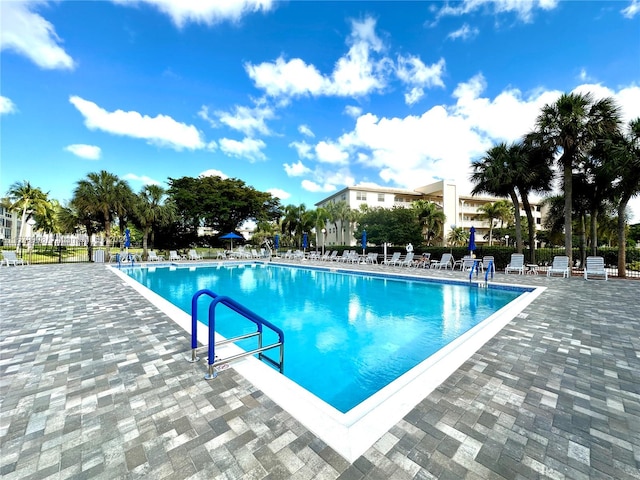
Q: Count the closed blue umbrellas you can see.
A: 5